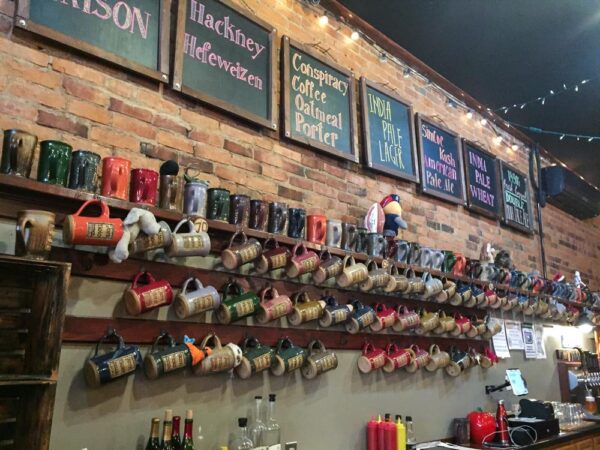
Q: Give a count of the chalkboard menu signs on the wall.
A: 7